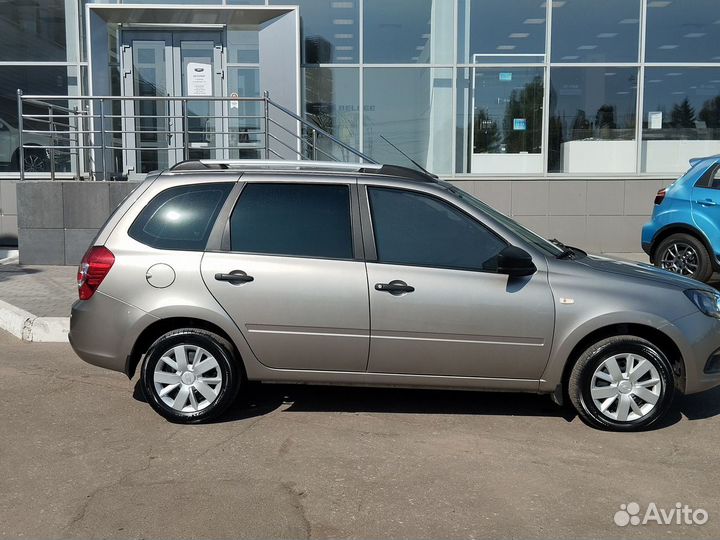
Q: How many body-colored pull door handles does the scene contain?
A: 1